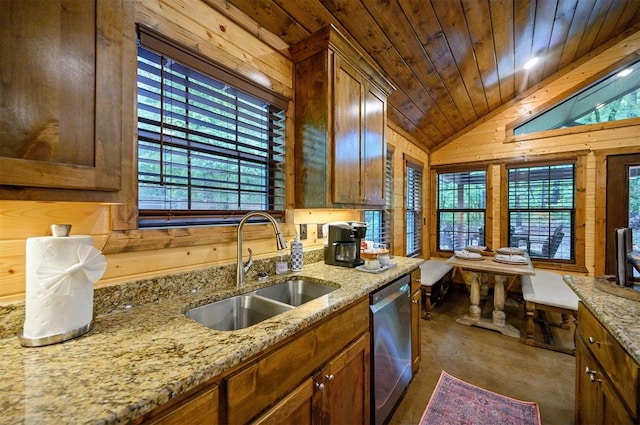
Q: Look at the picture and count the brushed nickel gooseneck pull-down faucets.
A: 1